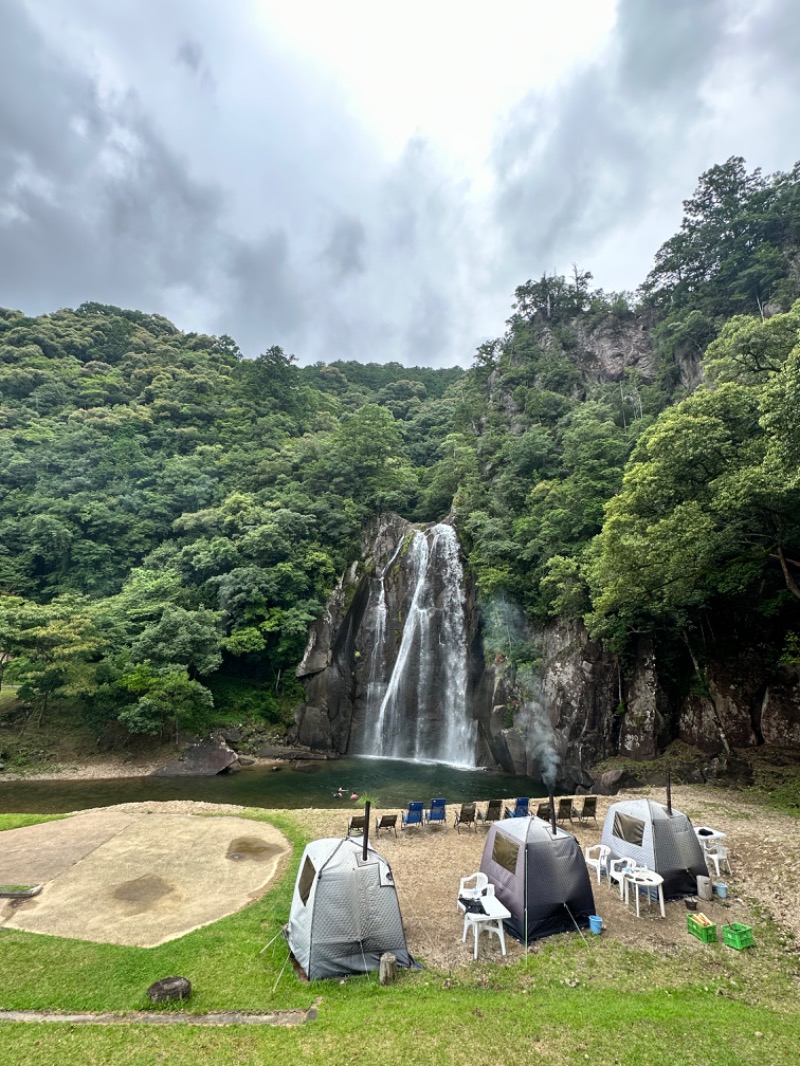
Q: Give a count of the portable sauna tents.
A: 3